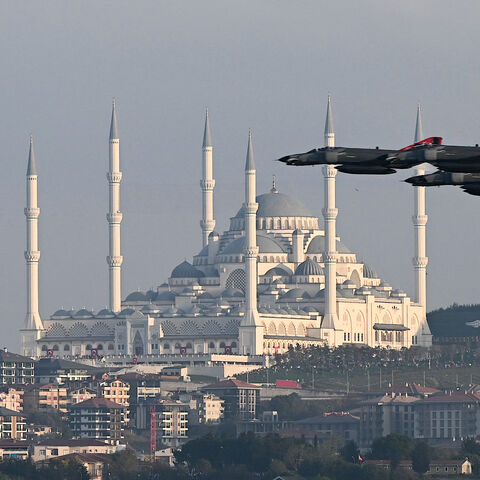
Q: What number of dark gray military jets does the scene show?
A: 3